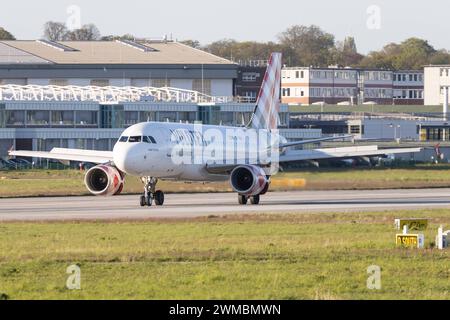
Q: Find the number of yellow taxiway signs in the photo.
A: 2